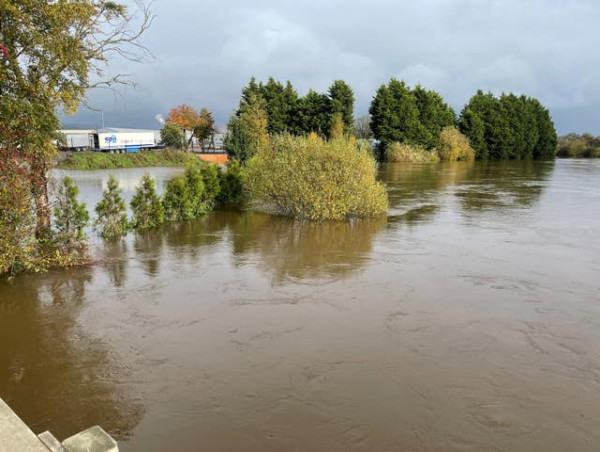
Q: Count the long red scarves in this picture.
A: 0